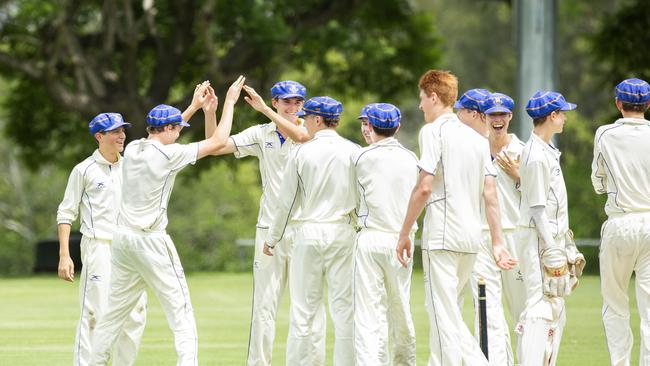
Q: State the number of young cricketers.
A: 11